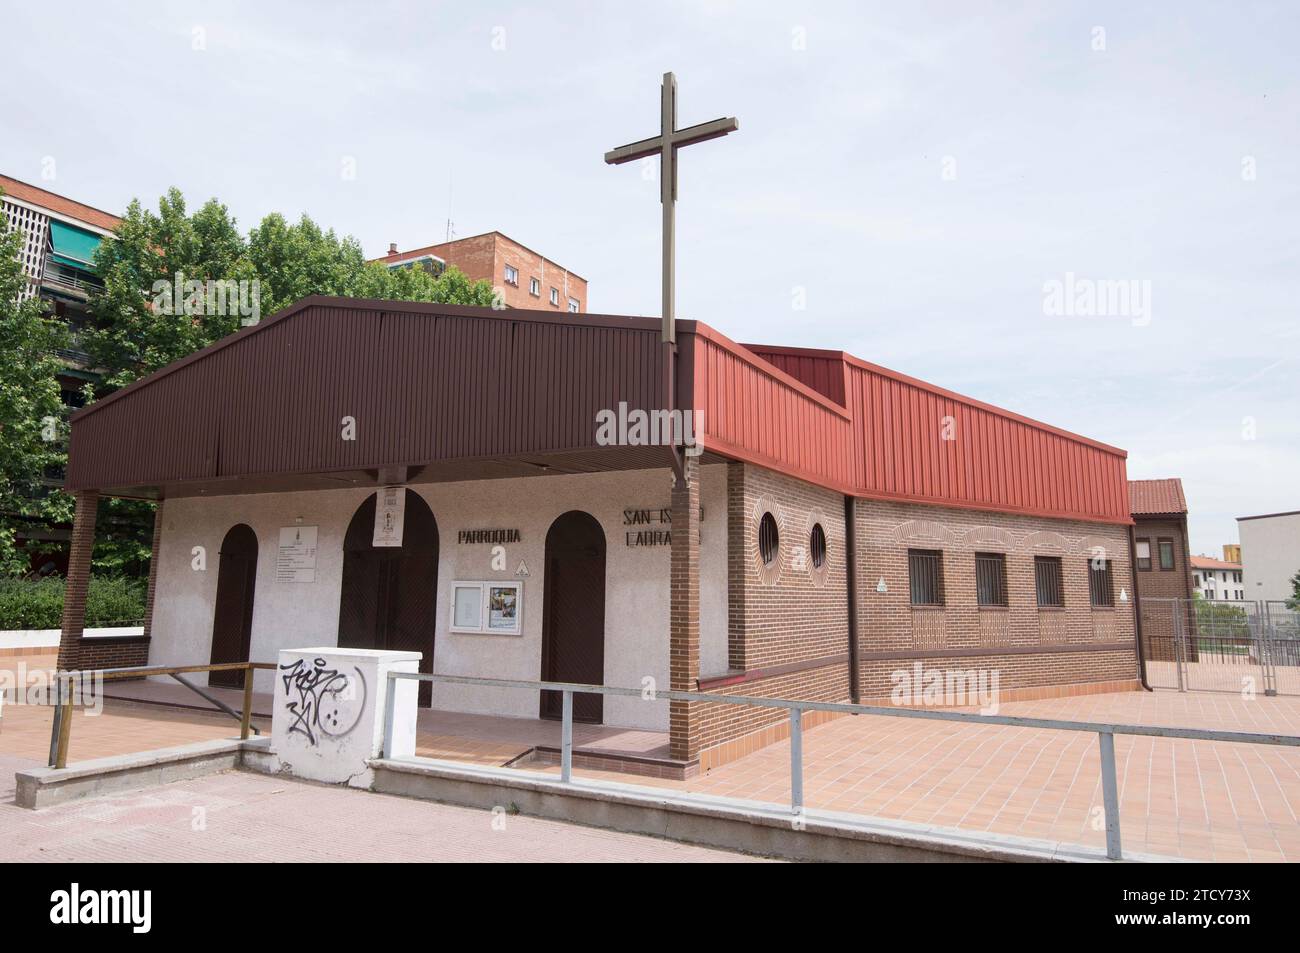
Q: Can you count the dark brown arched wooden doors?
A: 3